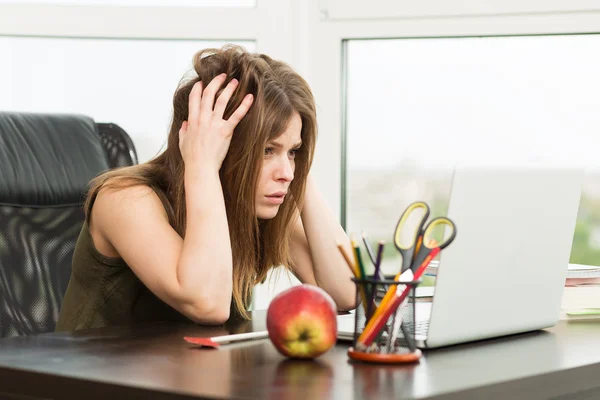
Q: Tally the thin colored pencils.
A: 5